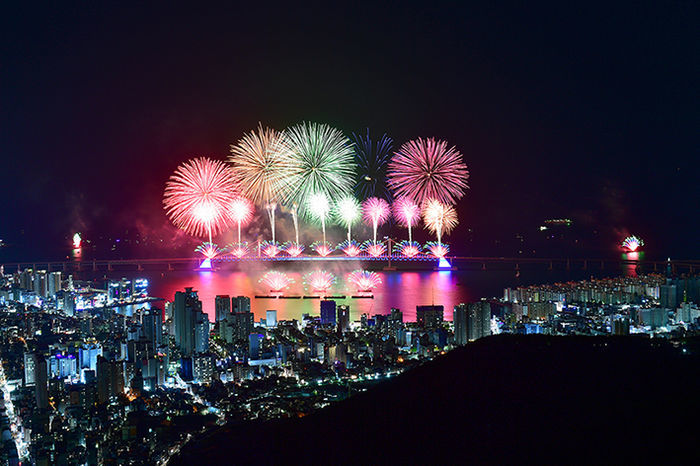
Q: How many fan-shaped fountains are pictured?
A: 13